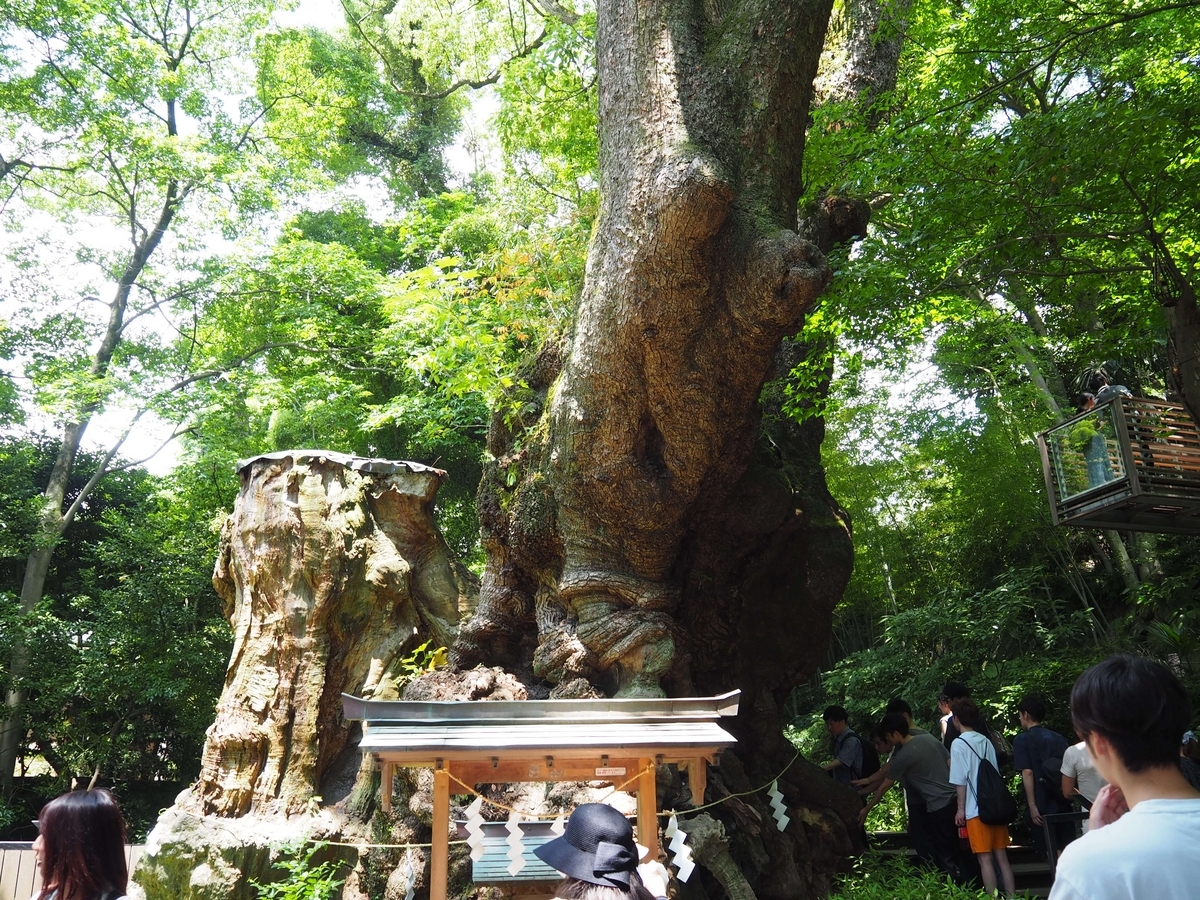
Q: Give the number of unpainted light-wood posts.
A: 2